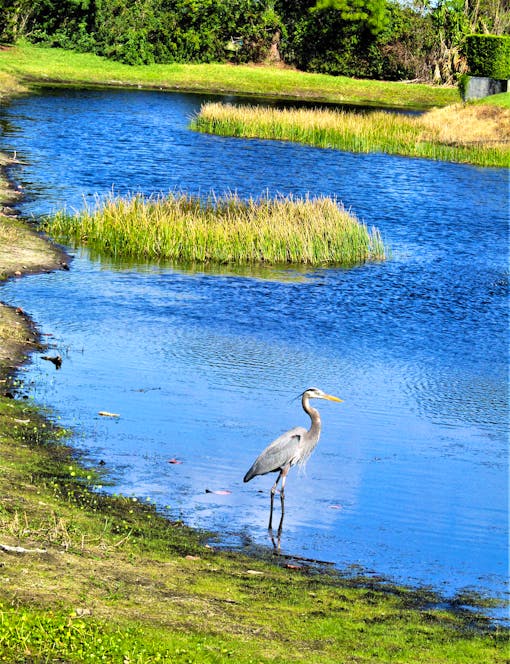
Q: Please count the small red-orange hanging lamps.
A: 0